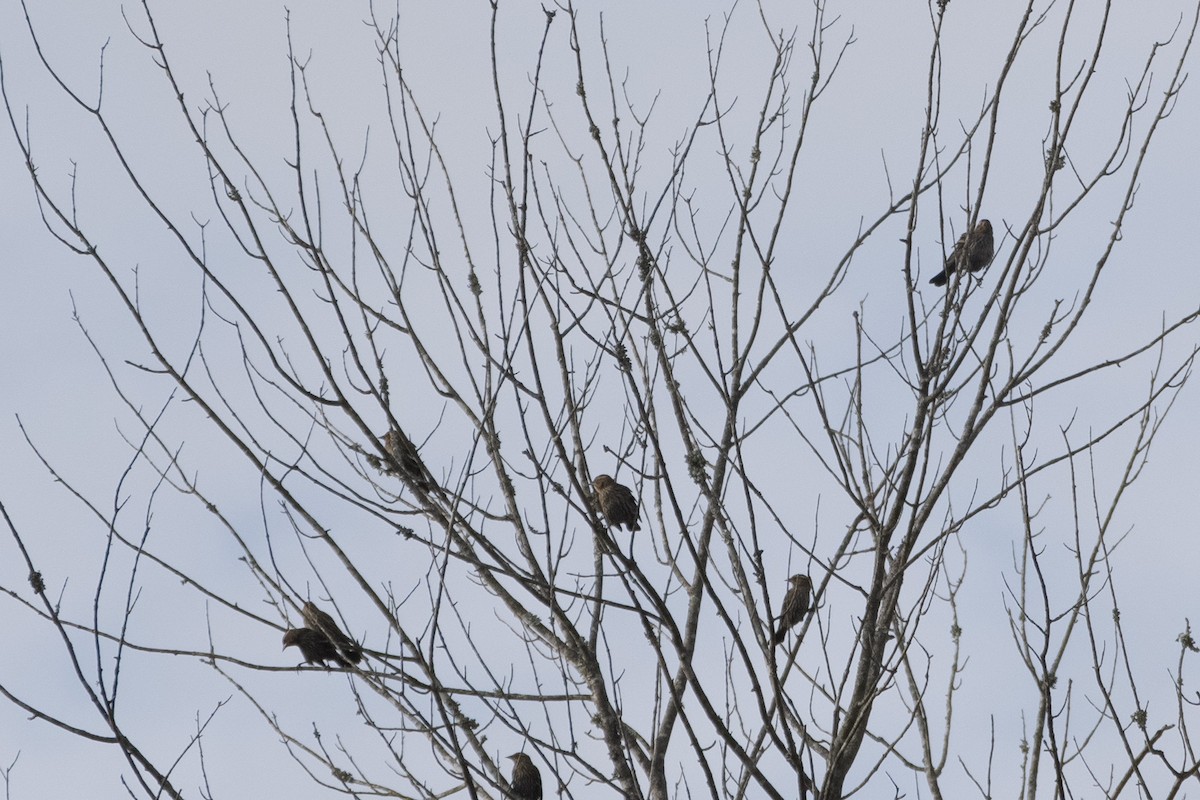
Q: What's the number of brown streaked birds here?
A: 7